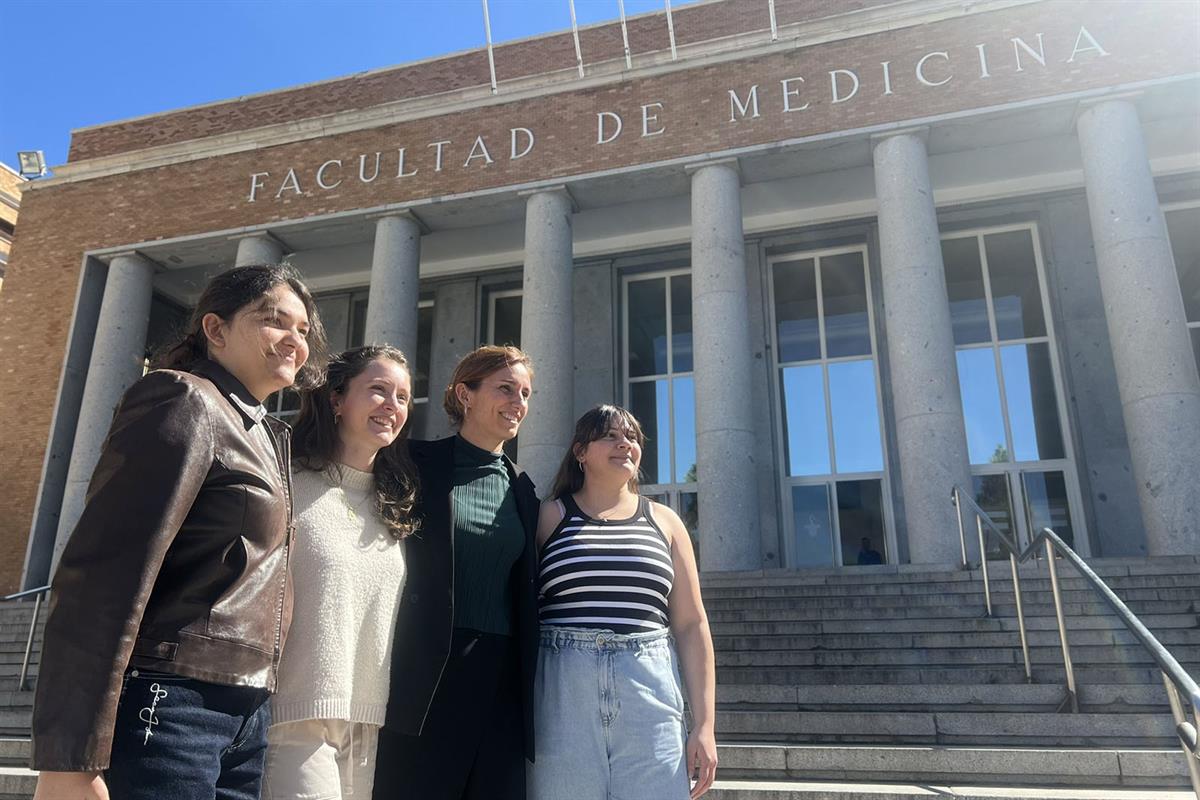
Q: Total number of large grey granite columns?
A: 7